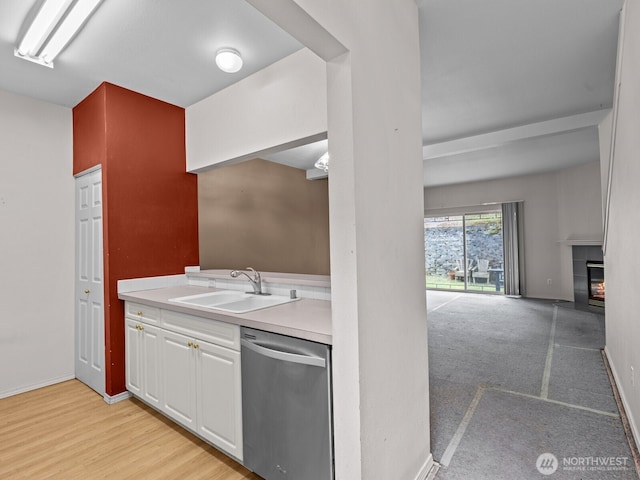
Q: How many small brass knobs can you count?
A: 6